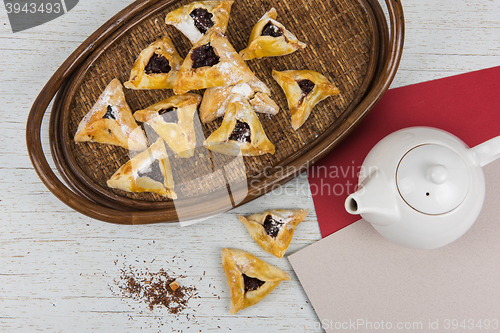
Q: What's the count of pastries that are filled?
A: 11